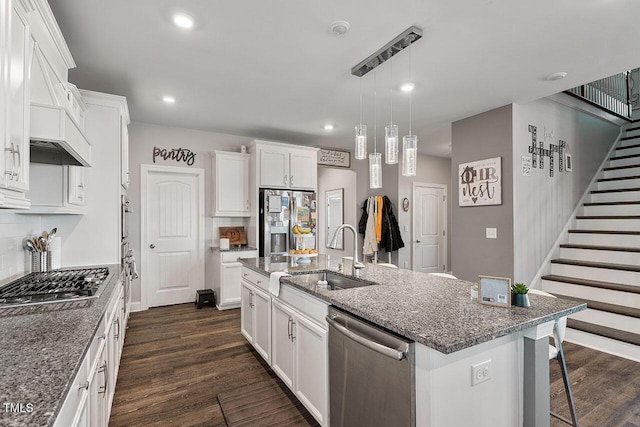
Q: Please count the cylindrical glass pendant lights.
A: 4